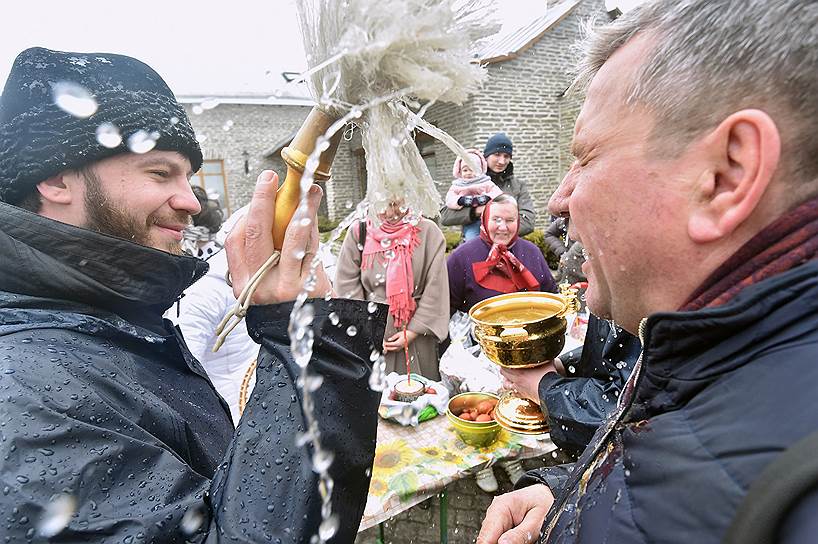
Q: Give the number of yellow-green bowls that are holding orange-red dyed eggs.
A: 1